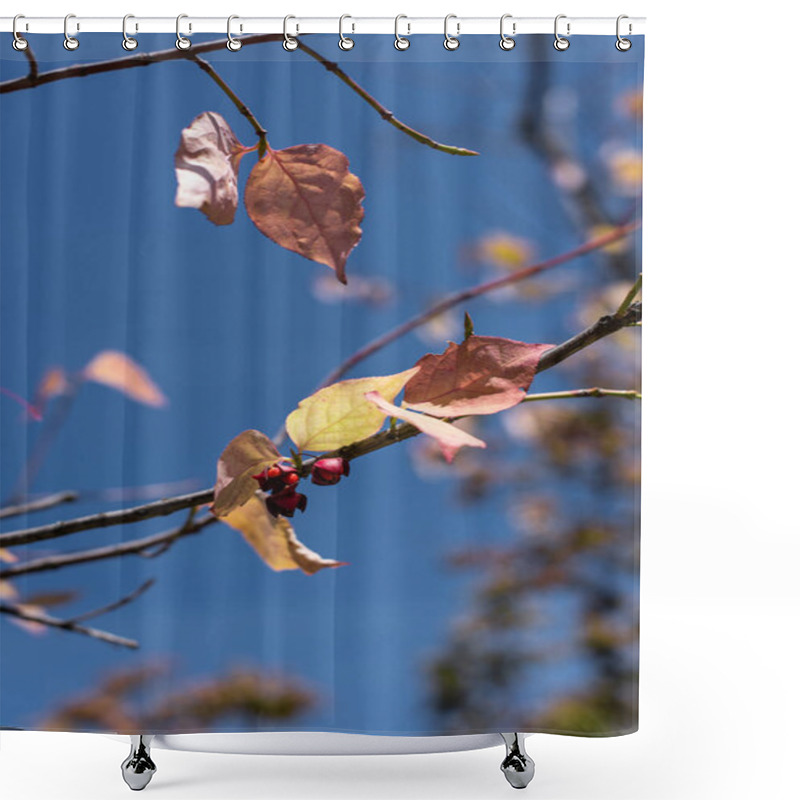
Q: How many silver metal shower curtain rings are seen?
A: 12